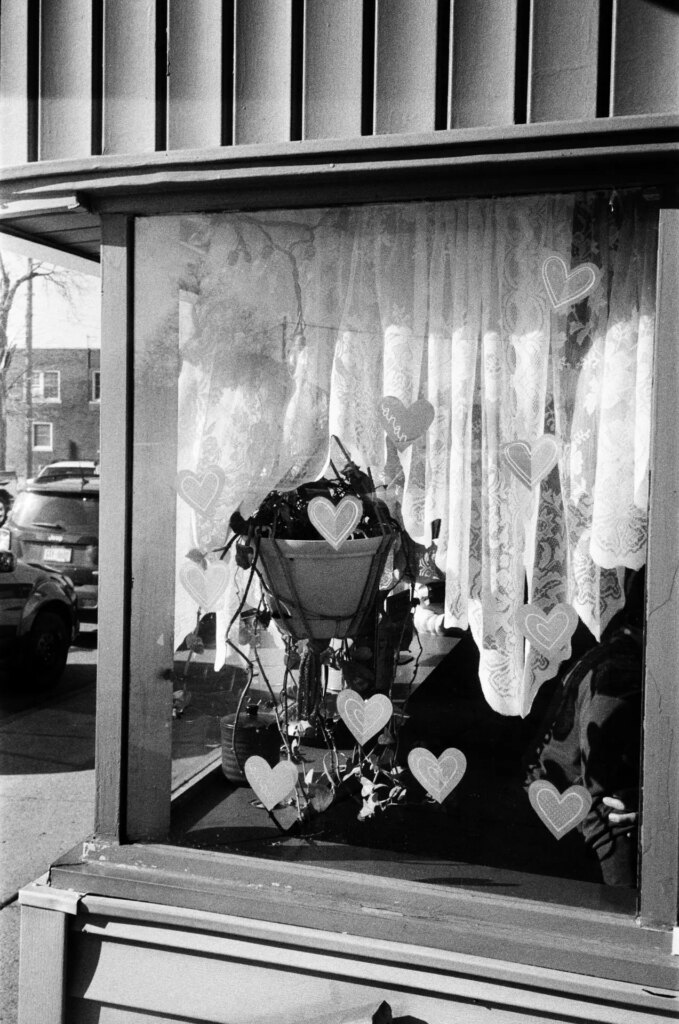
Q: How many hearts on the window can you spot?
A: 11